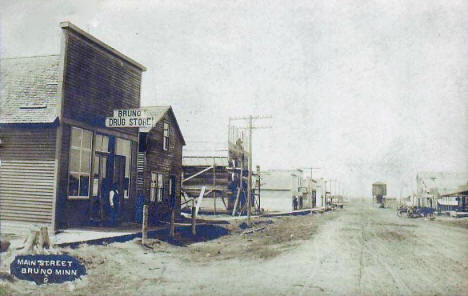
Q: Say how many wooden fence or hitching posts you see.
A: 3